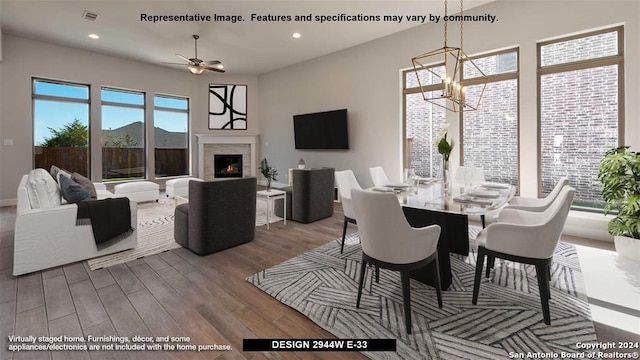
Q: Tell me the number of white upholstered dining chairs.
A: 6